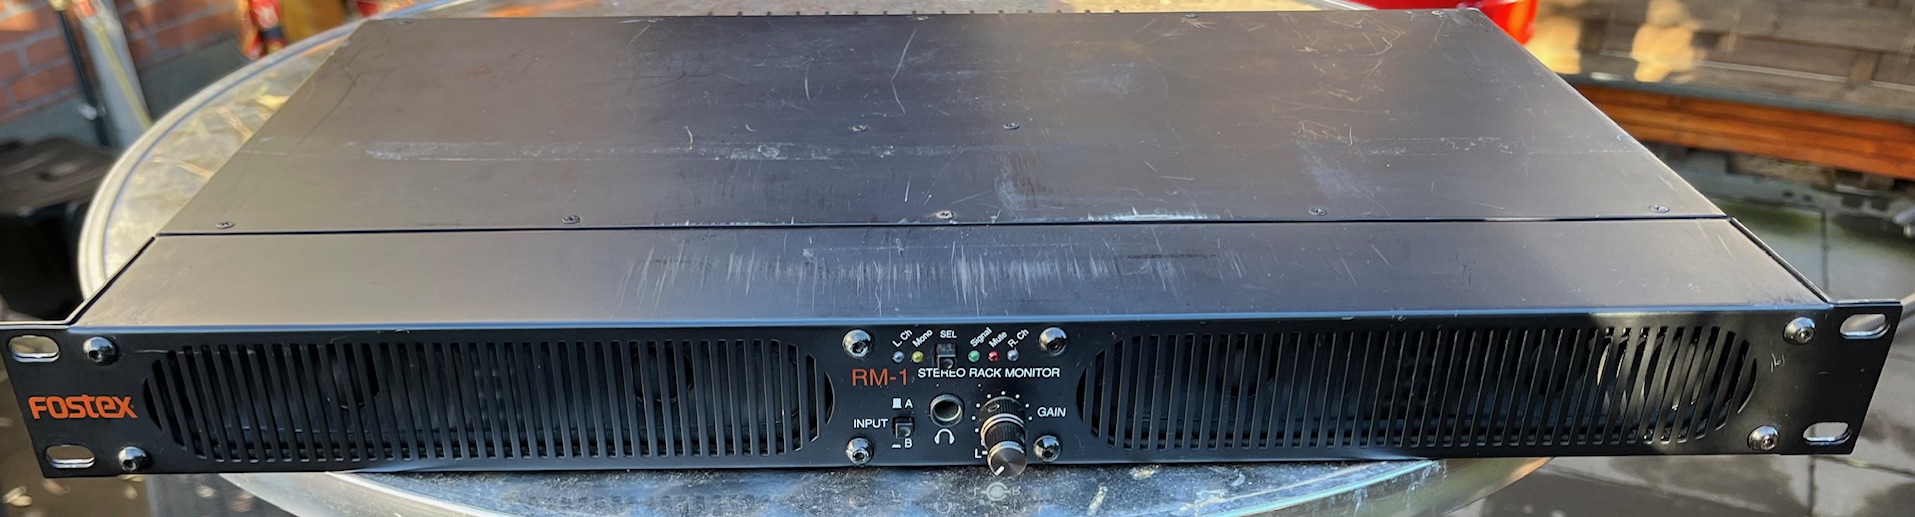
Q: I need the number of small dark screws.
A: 12